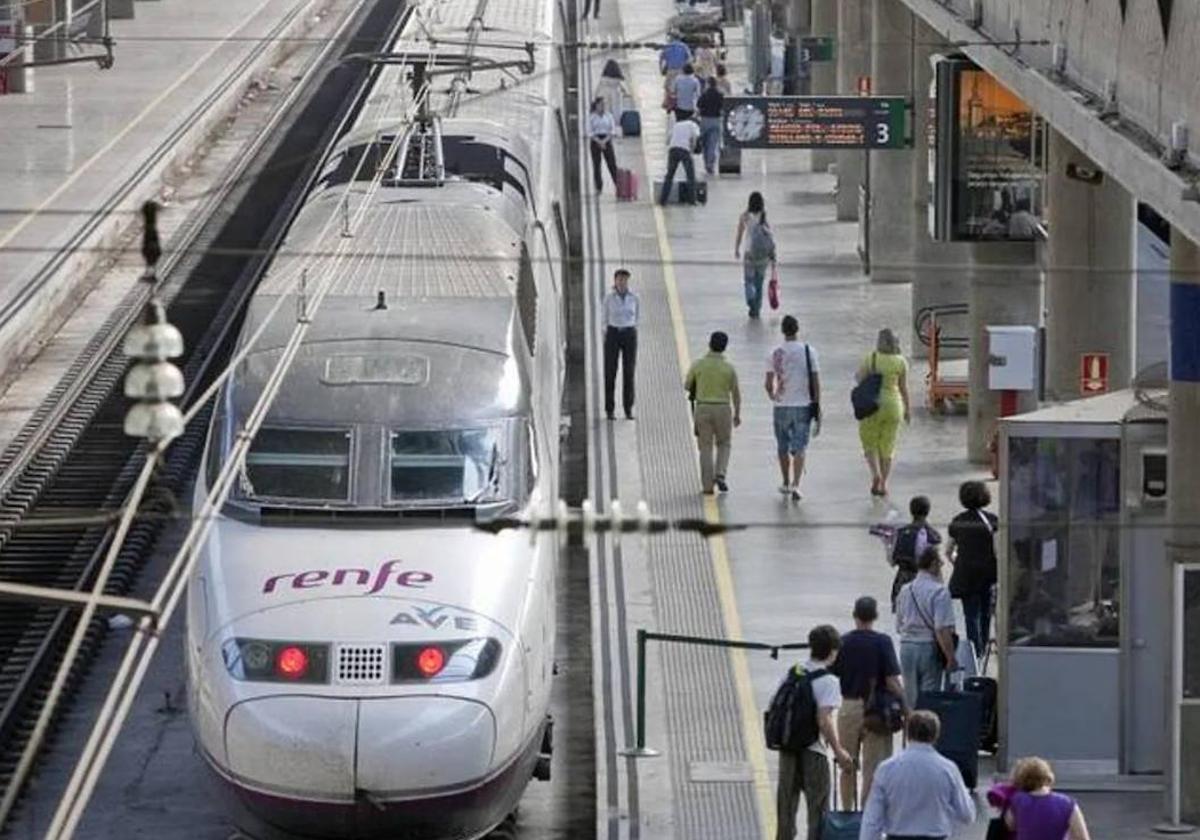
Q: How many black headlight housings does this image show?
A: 2